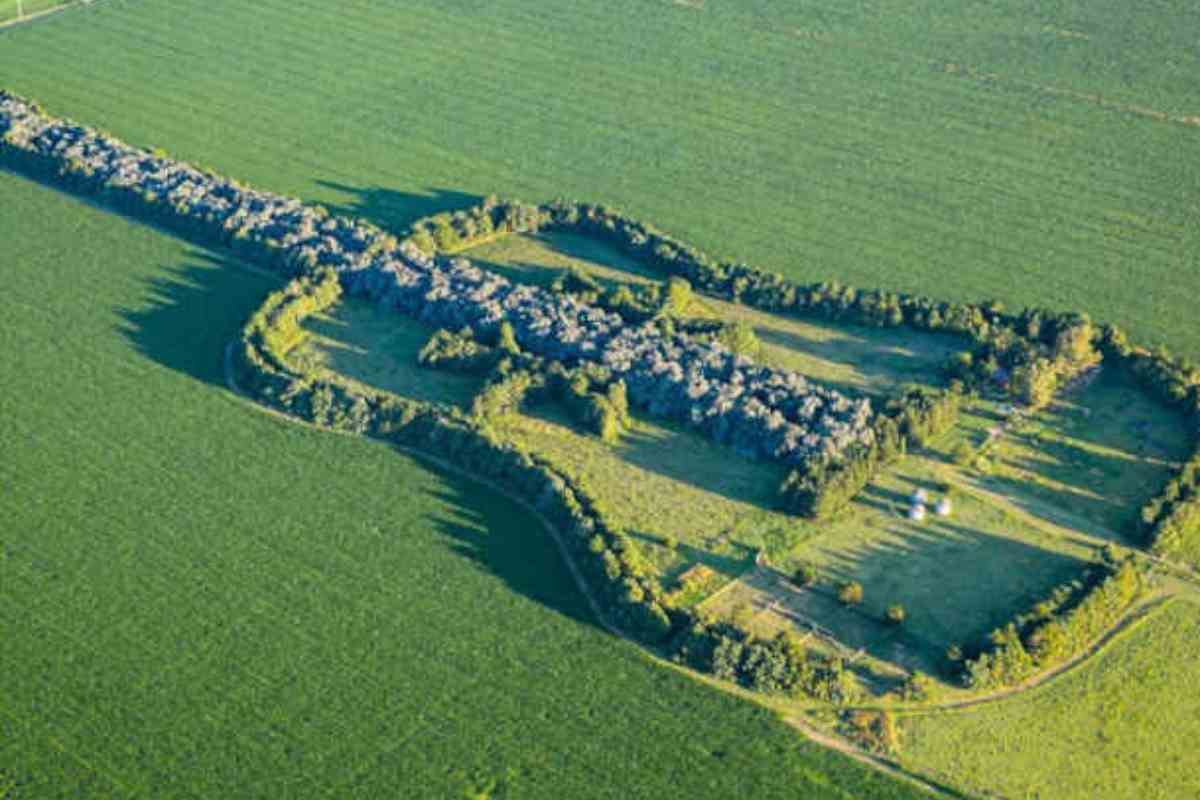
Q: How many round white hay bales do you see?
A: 3